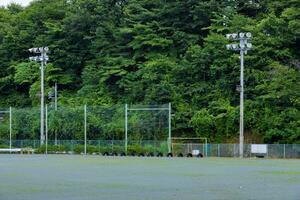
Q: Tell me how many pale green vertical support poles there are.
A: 5